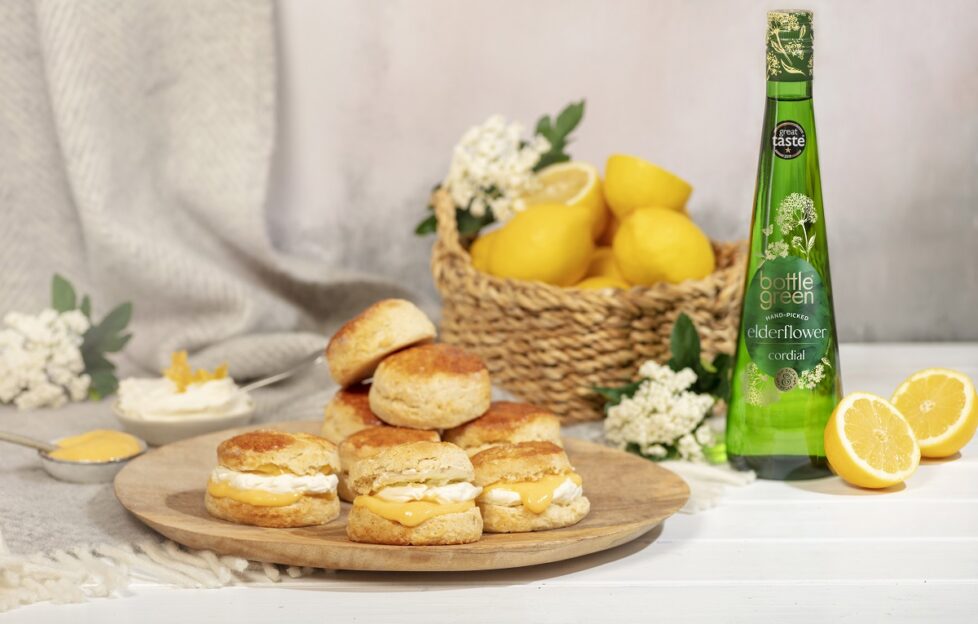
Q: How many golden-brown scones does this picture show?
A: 8